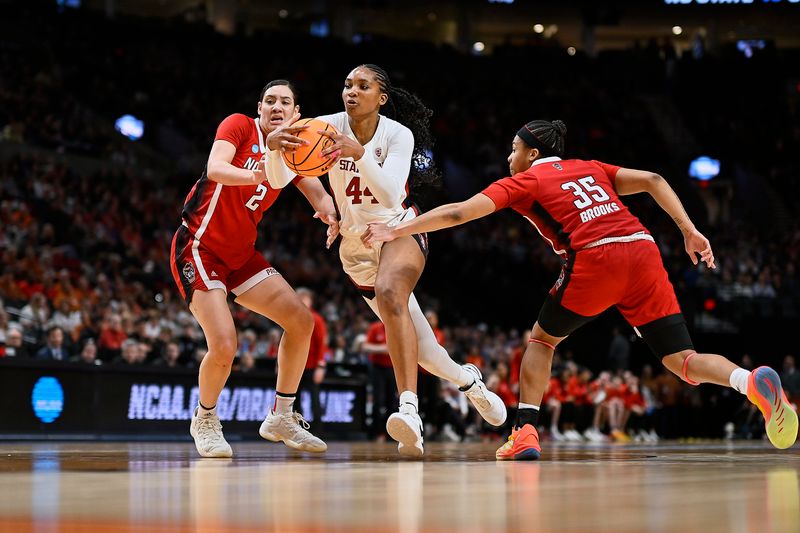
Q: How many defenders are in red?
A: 2